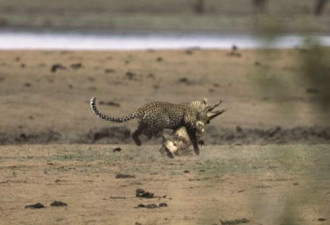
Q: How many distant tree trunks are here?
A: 3